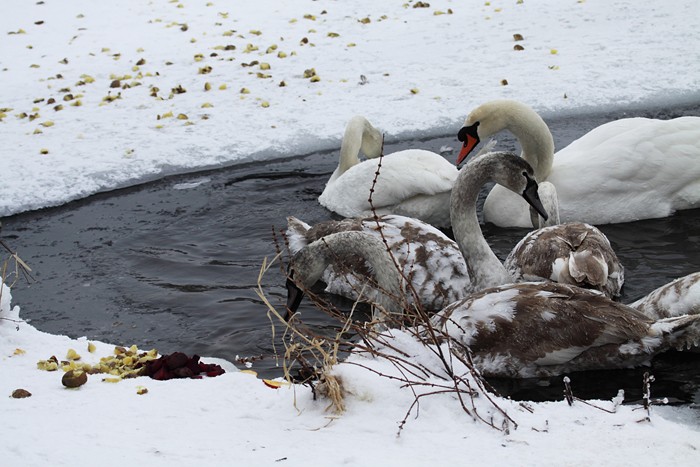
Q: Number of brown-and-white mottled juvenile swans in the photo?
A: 4